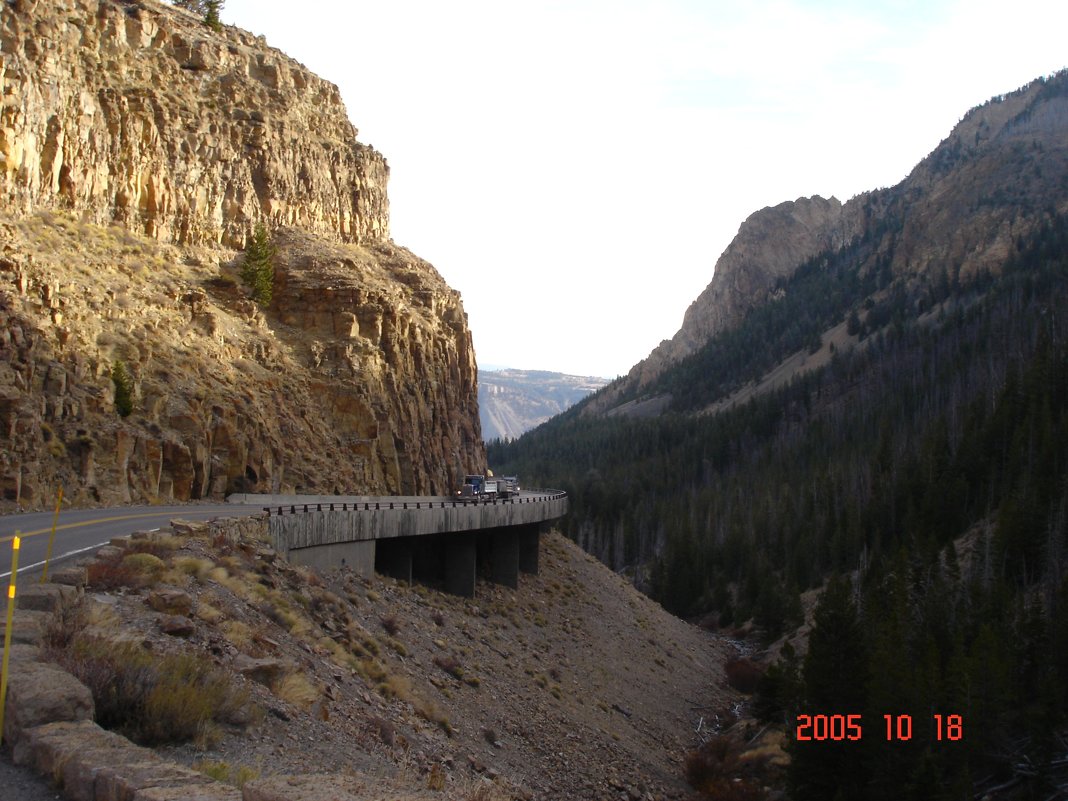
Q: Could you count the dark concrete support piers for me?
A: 4